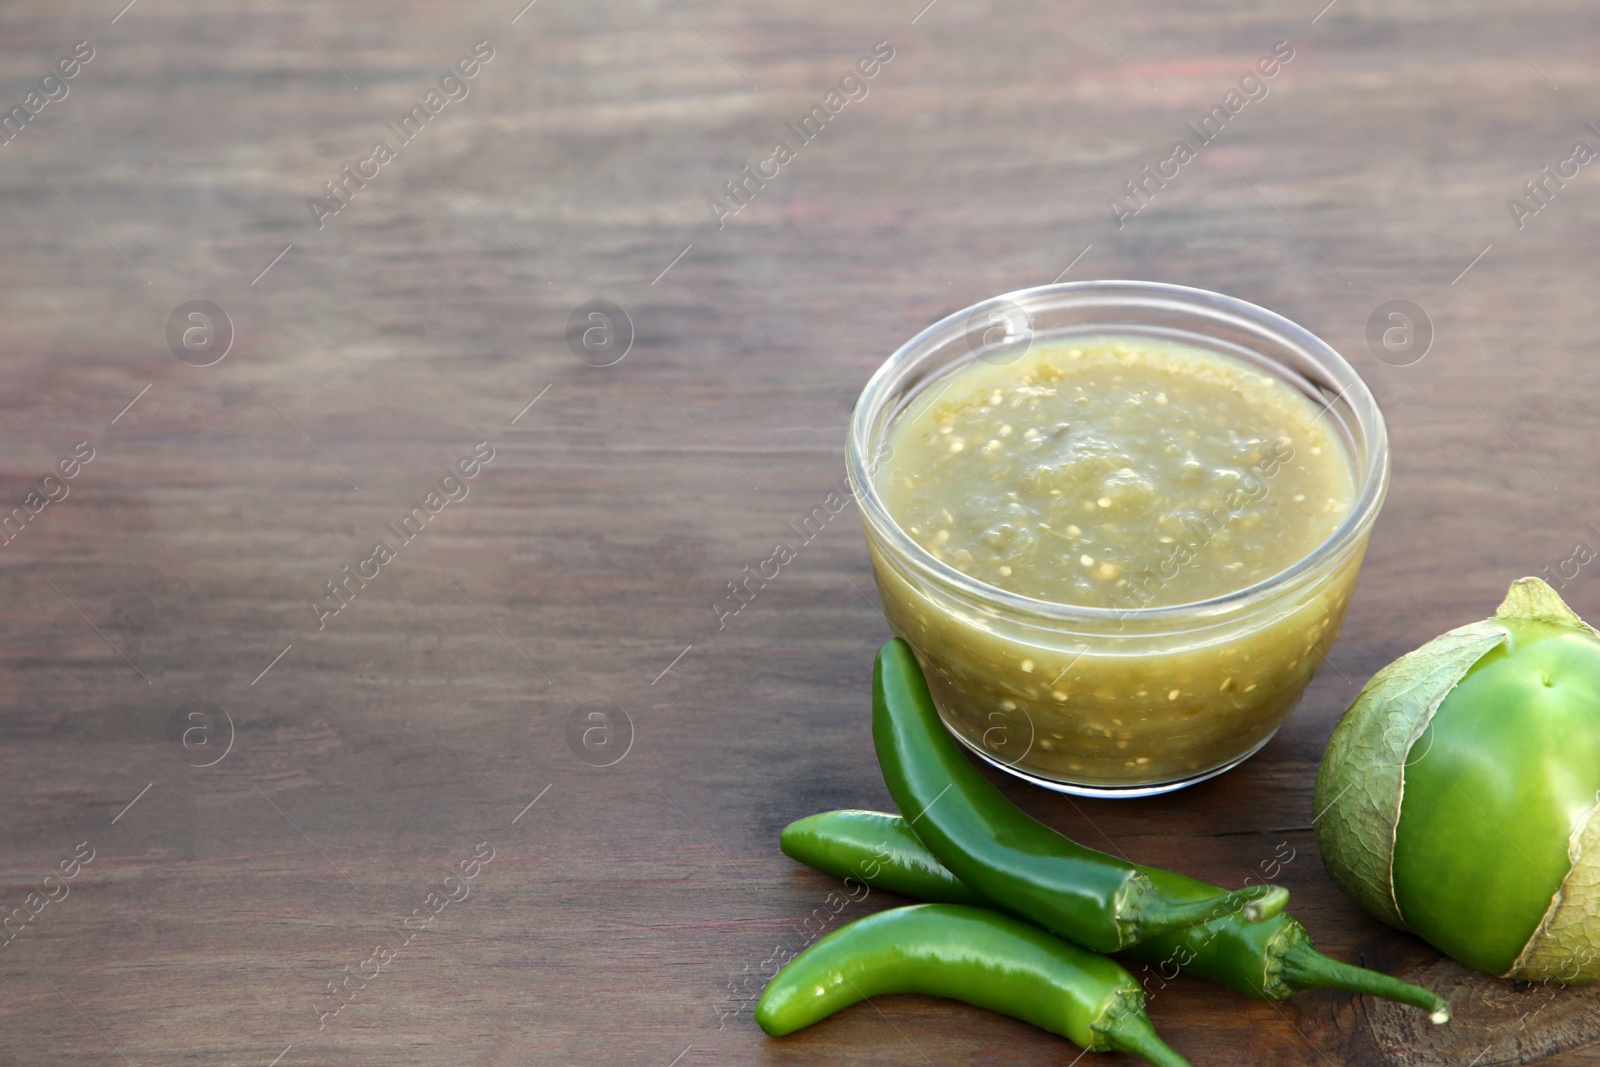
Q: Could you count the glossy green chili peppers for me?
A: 3